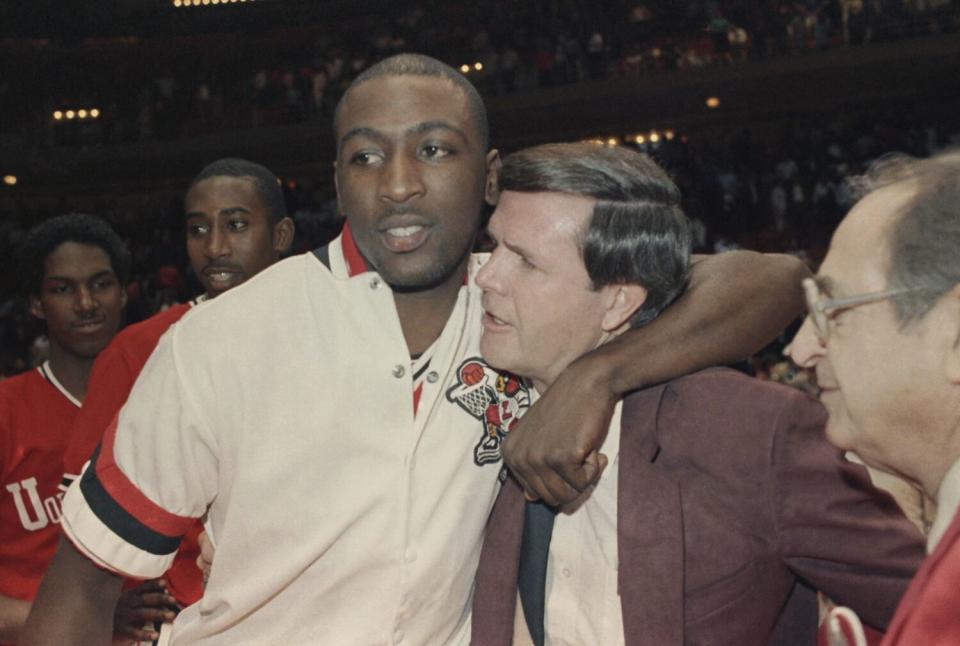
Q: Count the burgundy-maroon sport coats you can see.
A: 1